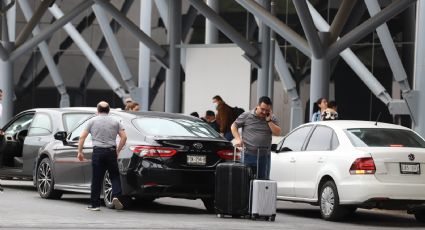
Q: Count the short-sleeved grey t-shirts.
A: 2